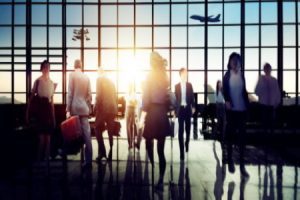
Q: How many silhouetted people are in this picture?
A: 9